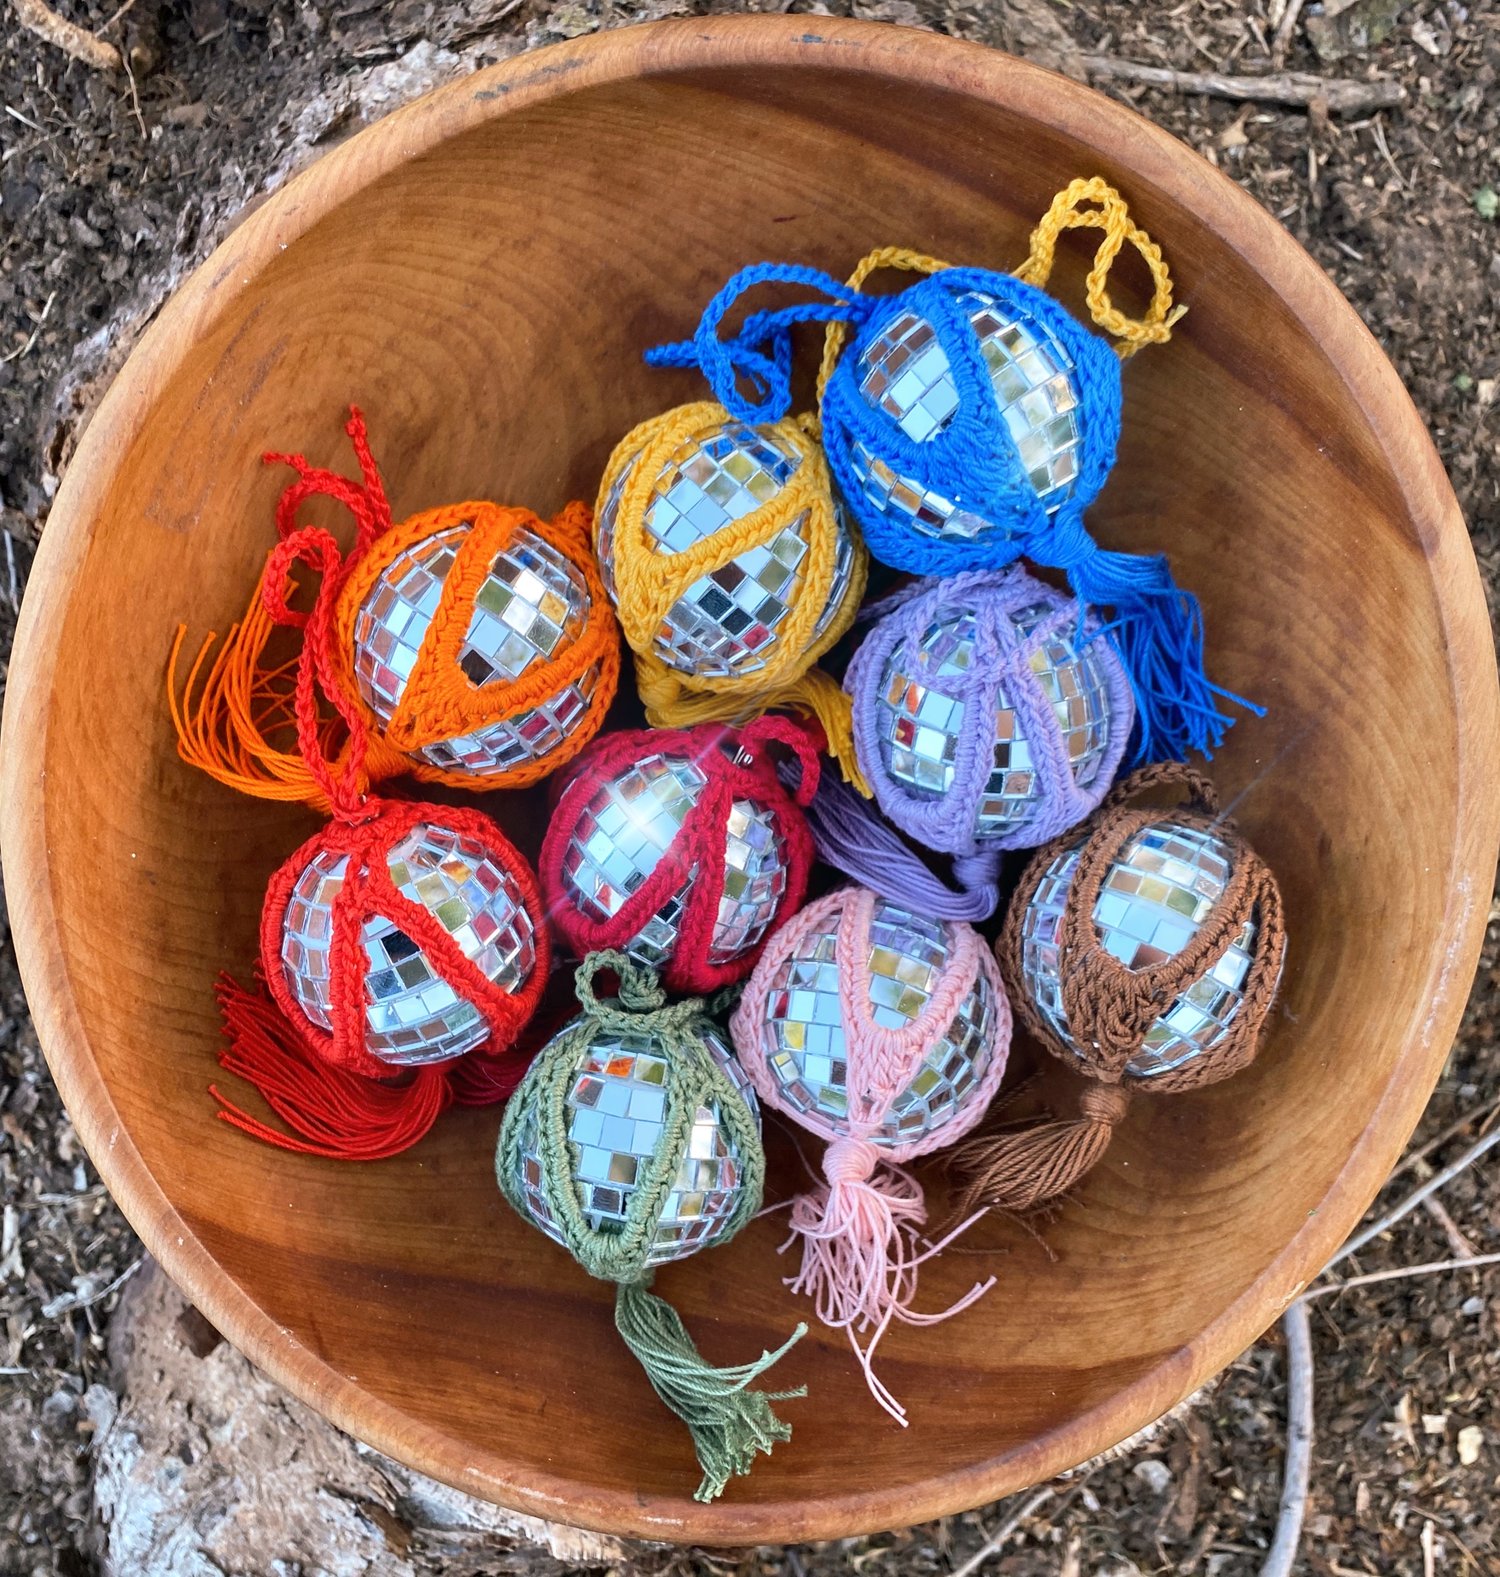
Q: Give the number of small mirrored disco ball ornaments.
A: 9